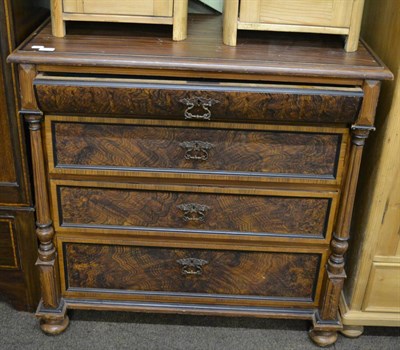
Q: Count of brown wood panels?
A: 4